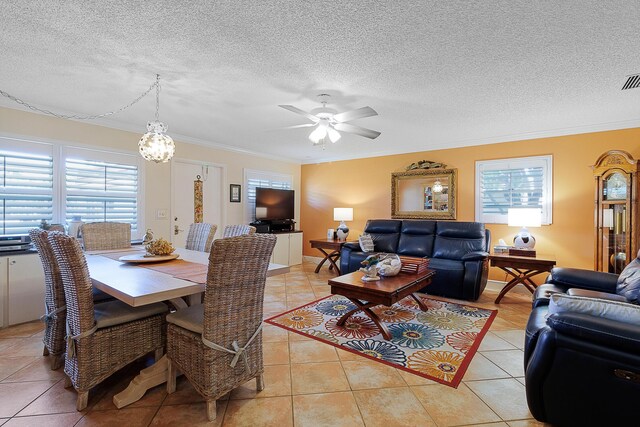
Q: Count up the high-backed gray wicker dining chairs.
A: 6